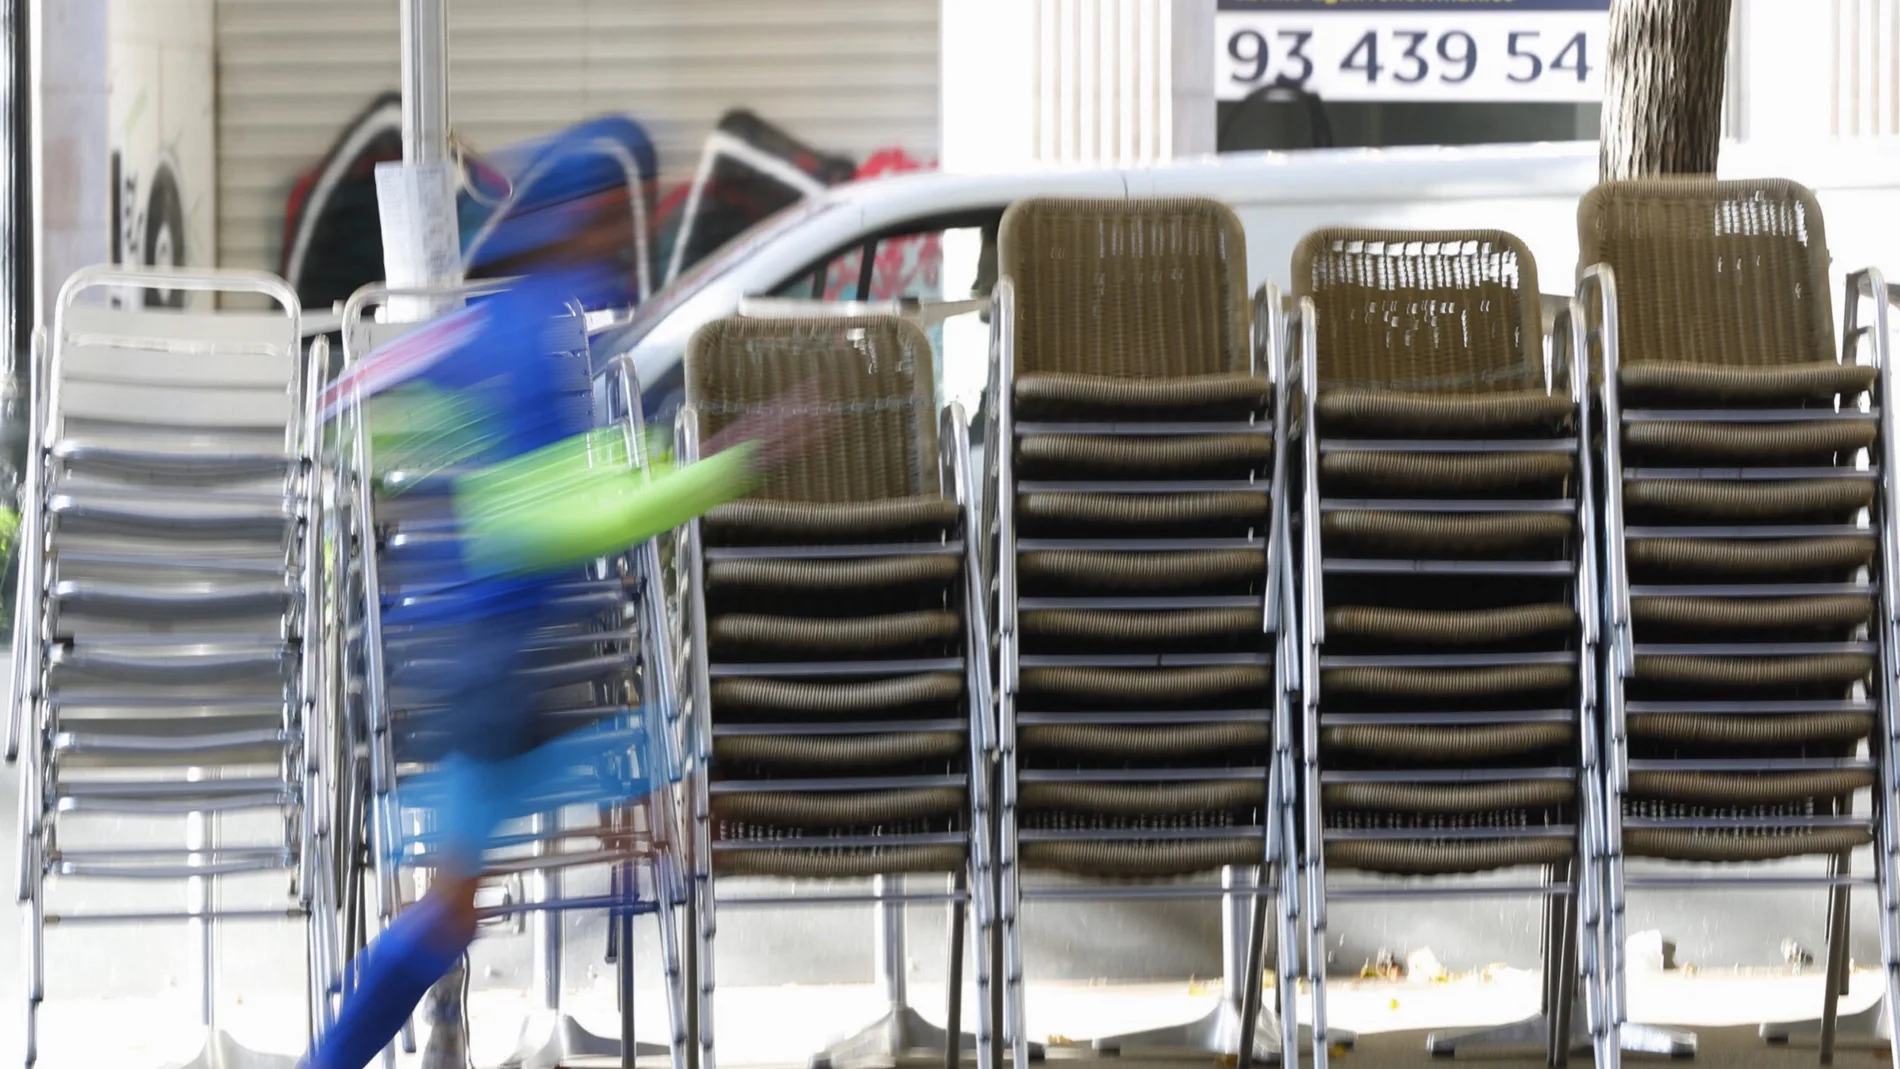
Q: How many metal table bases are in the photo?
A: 6